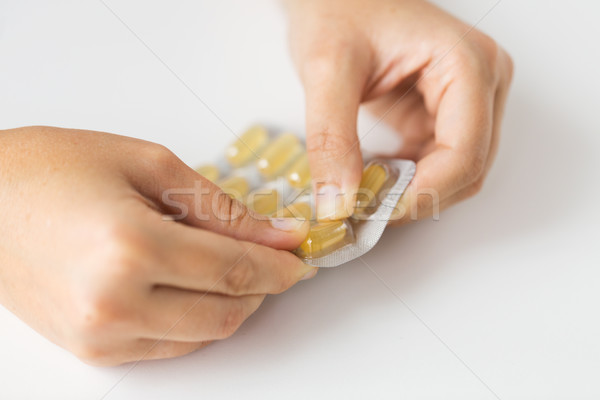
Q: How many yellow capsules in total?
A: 9